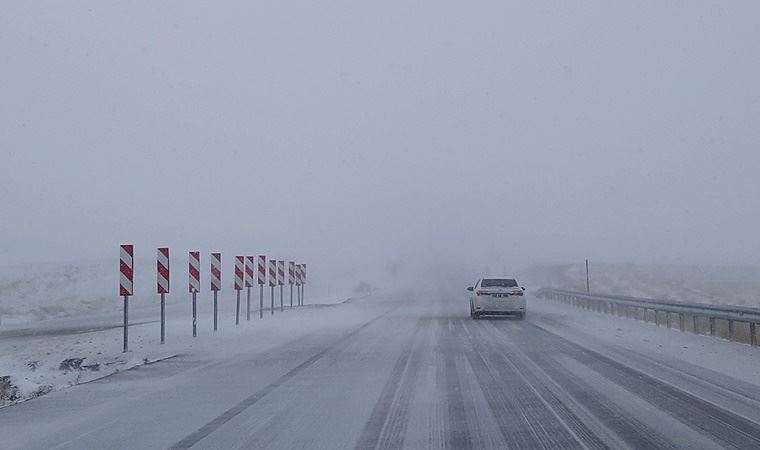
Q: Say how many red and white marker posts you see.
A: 12